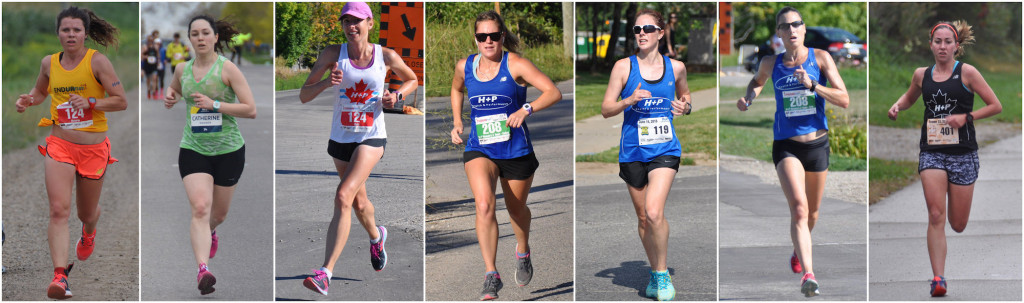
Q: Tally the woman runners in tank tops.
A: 7